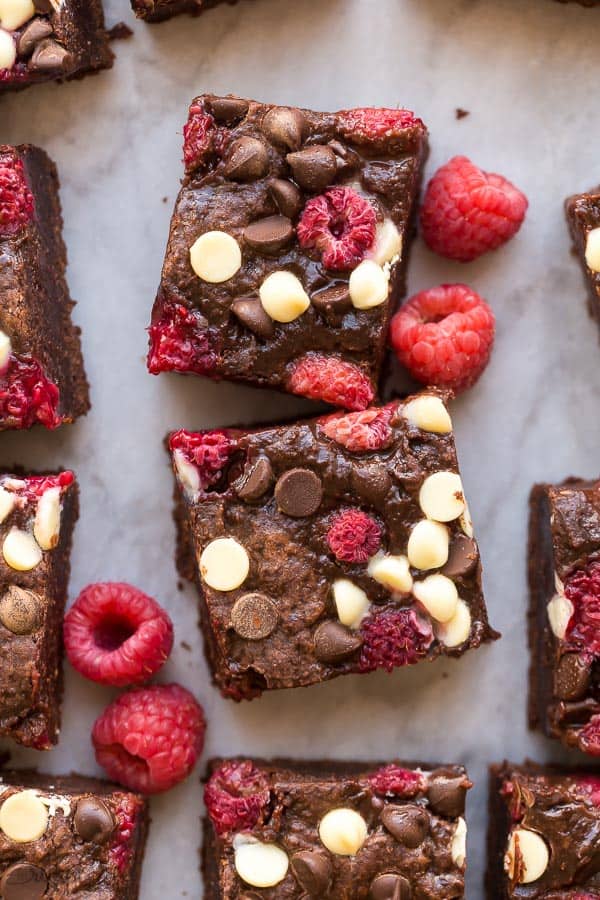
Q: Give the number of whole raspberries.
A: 4